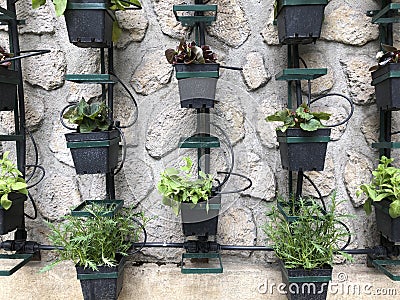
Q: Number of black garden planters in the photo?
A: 12